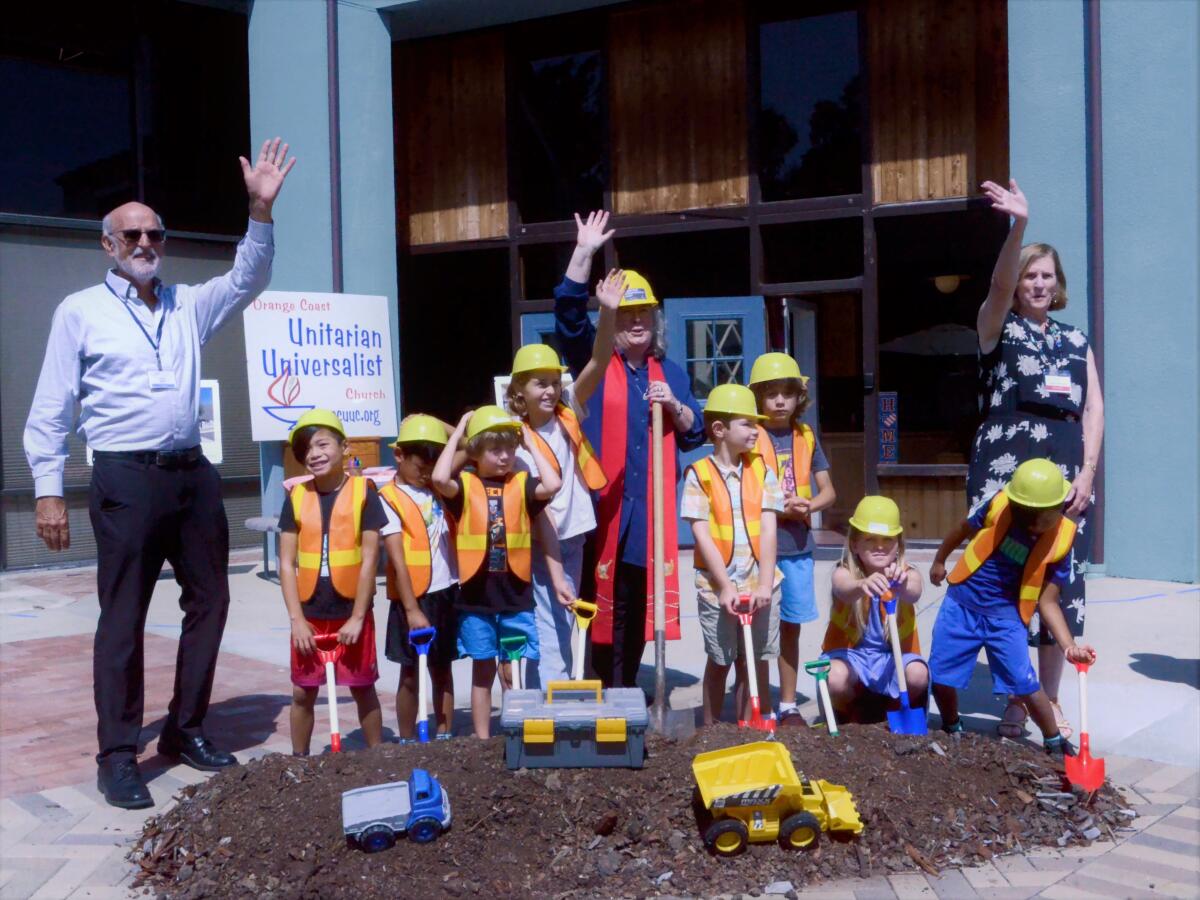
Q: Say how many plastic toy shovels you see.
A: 8